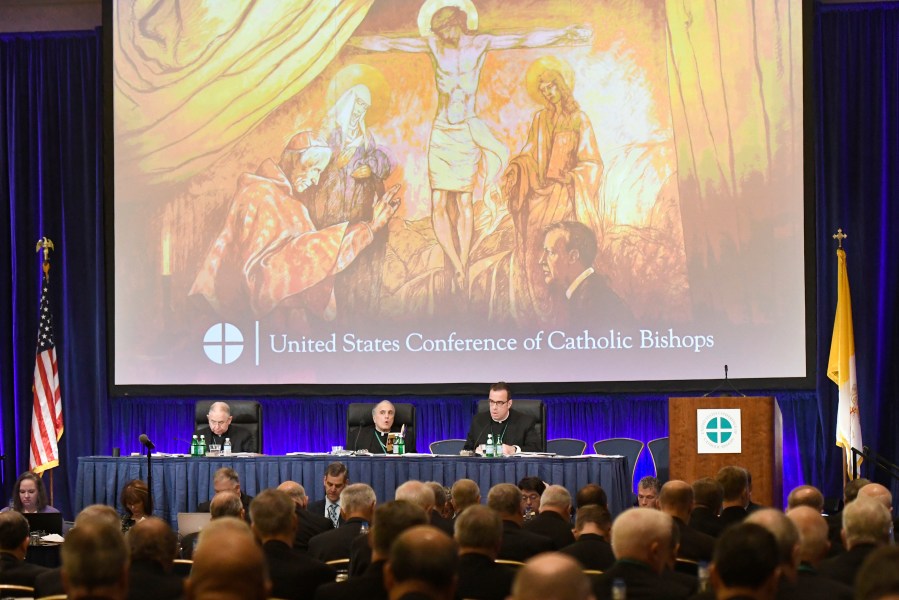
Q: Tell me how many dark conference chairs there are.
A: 3